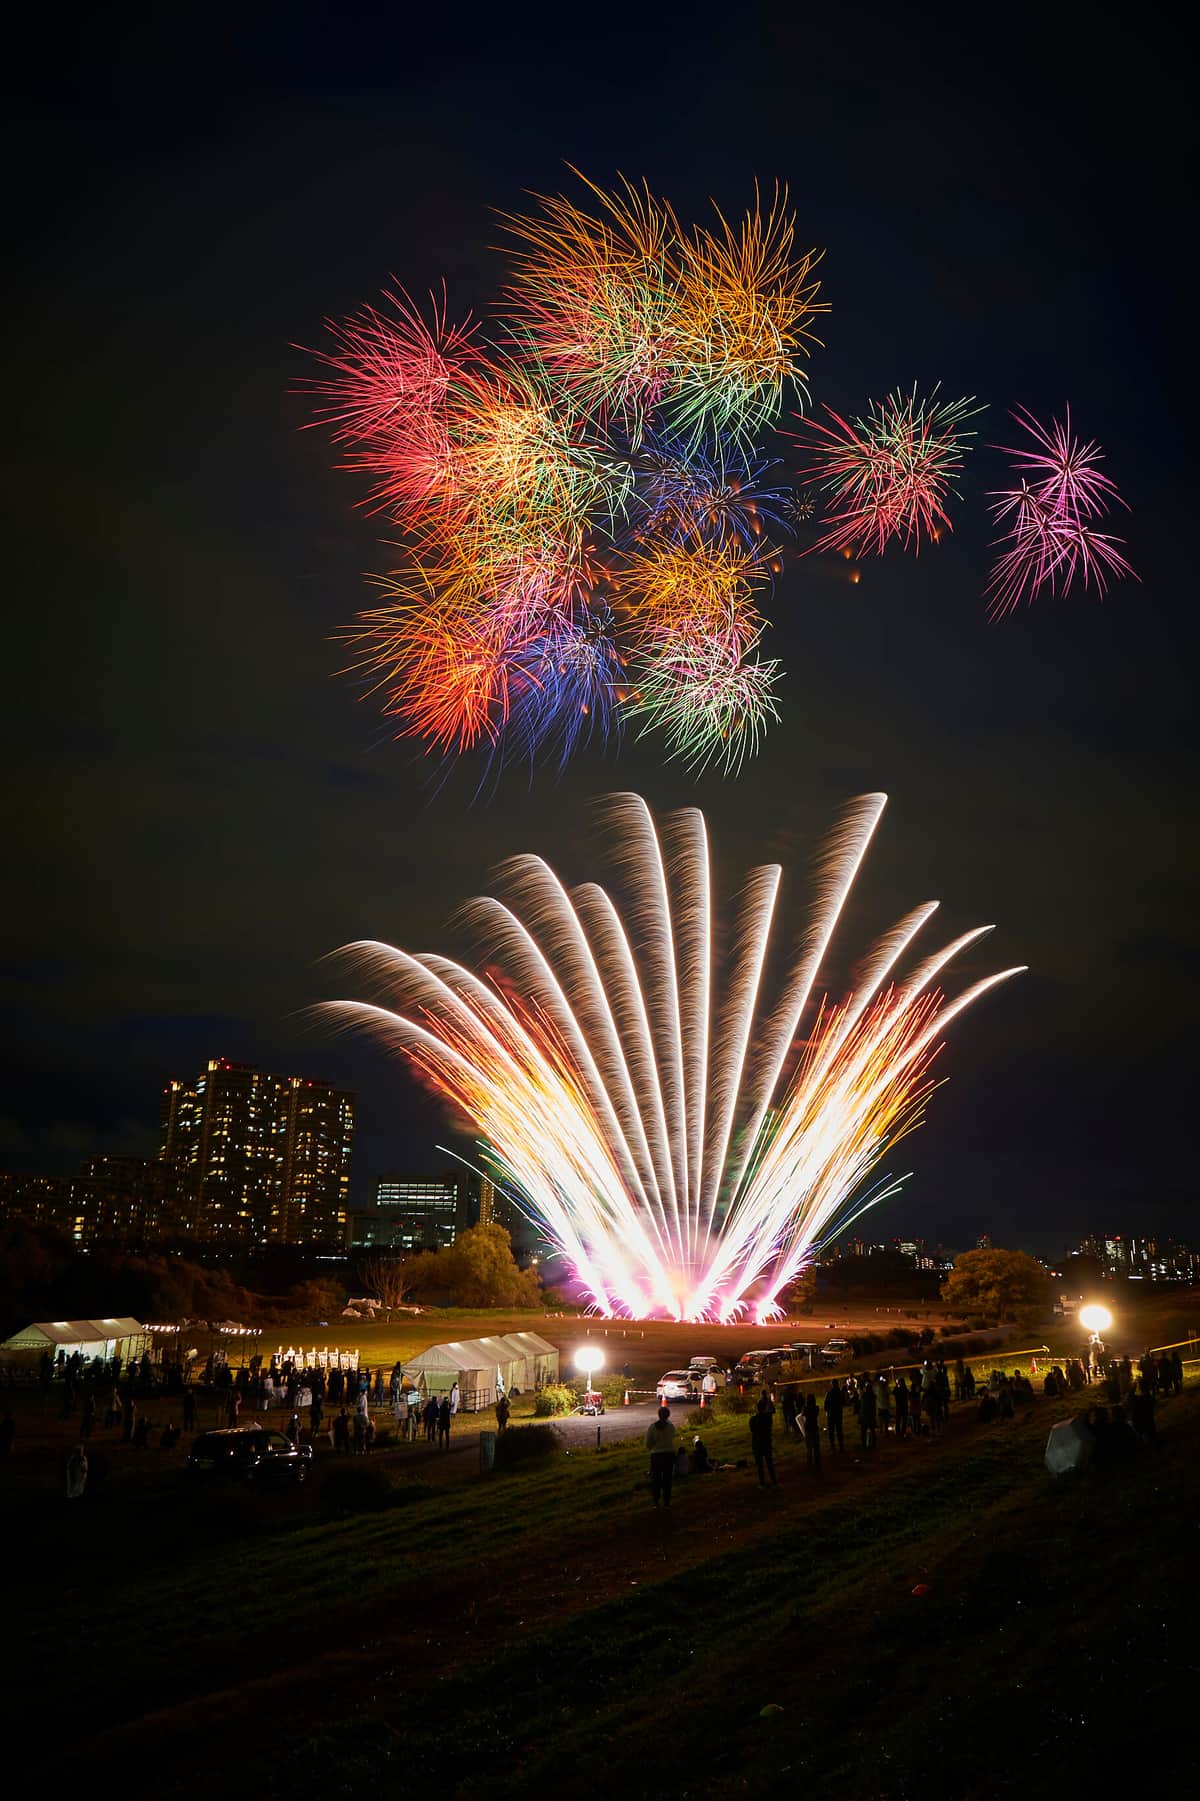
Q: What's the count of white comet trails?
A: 13